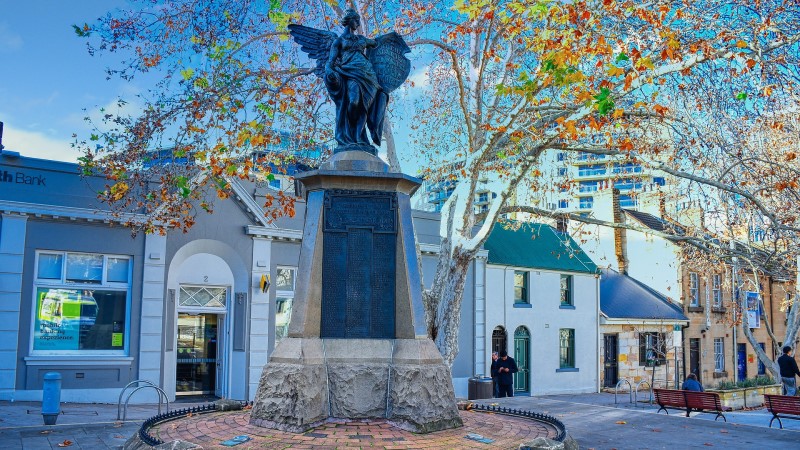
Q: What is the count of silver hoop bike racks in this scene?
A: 4